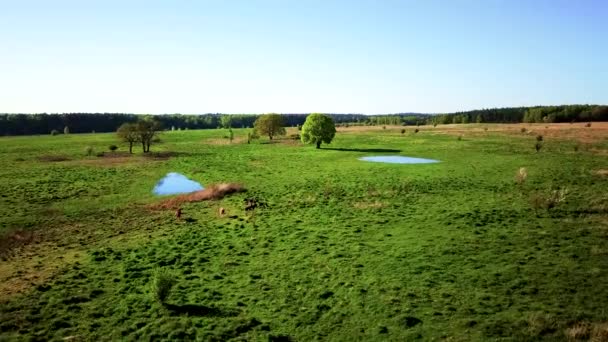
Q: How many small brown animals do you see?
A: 2